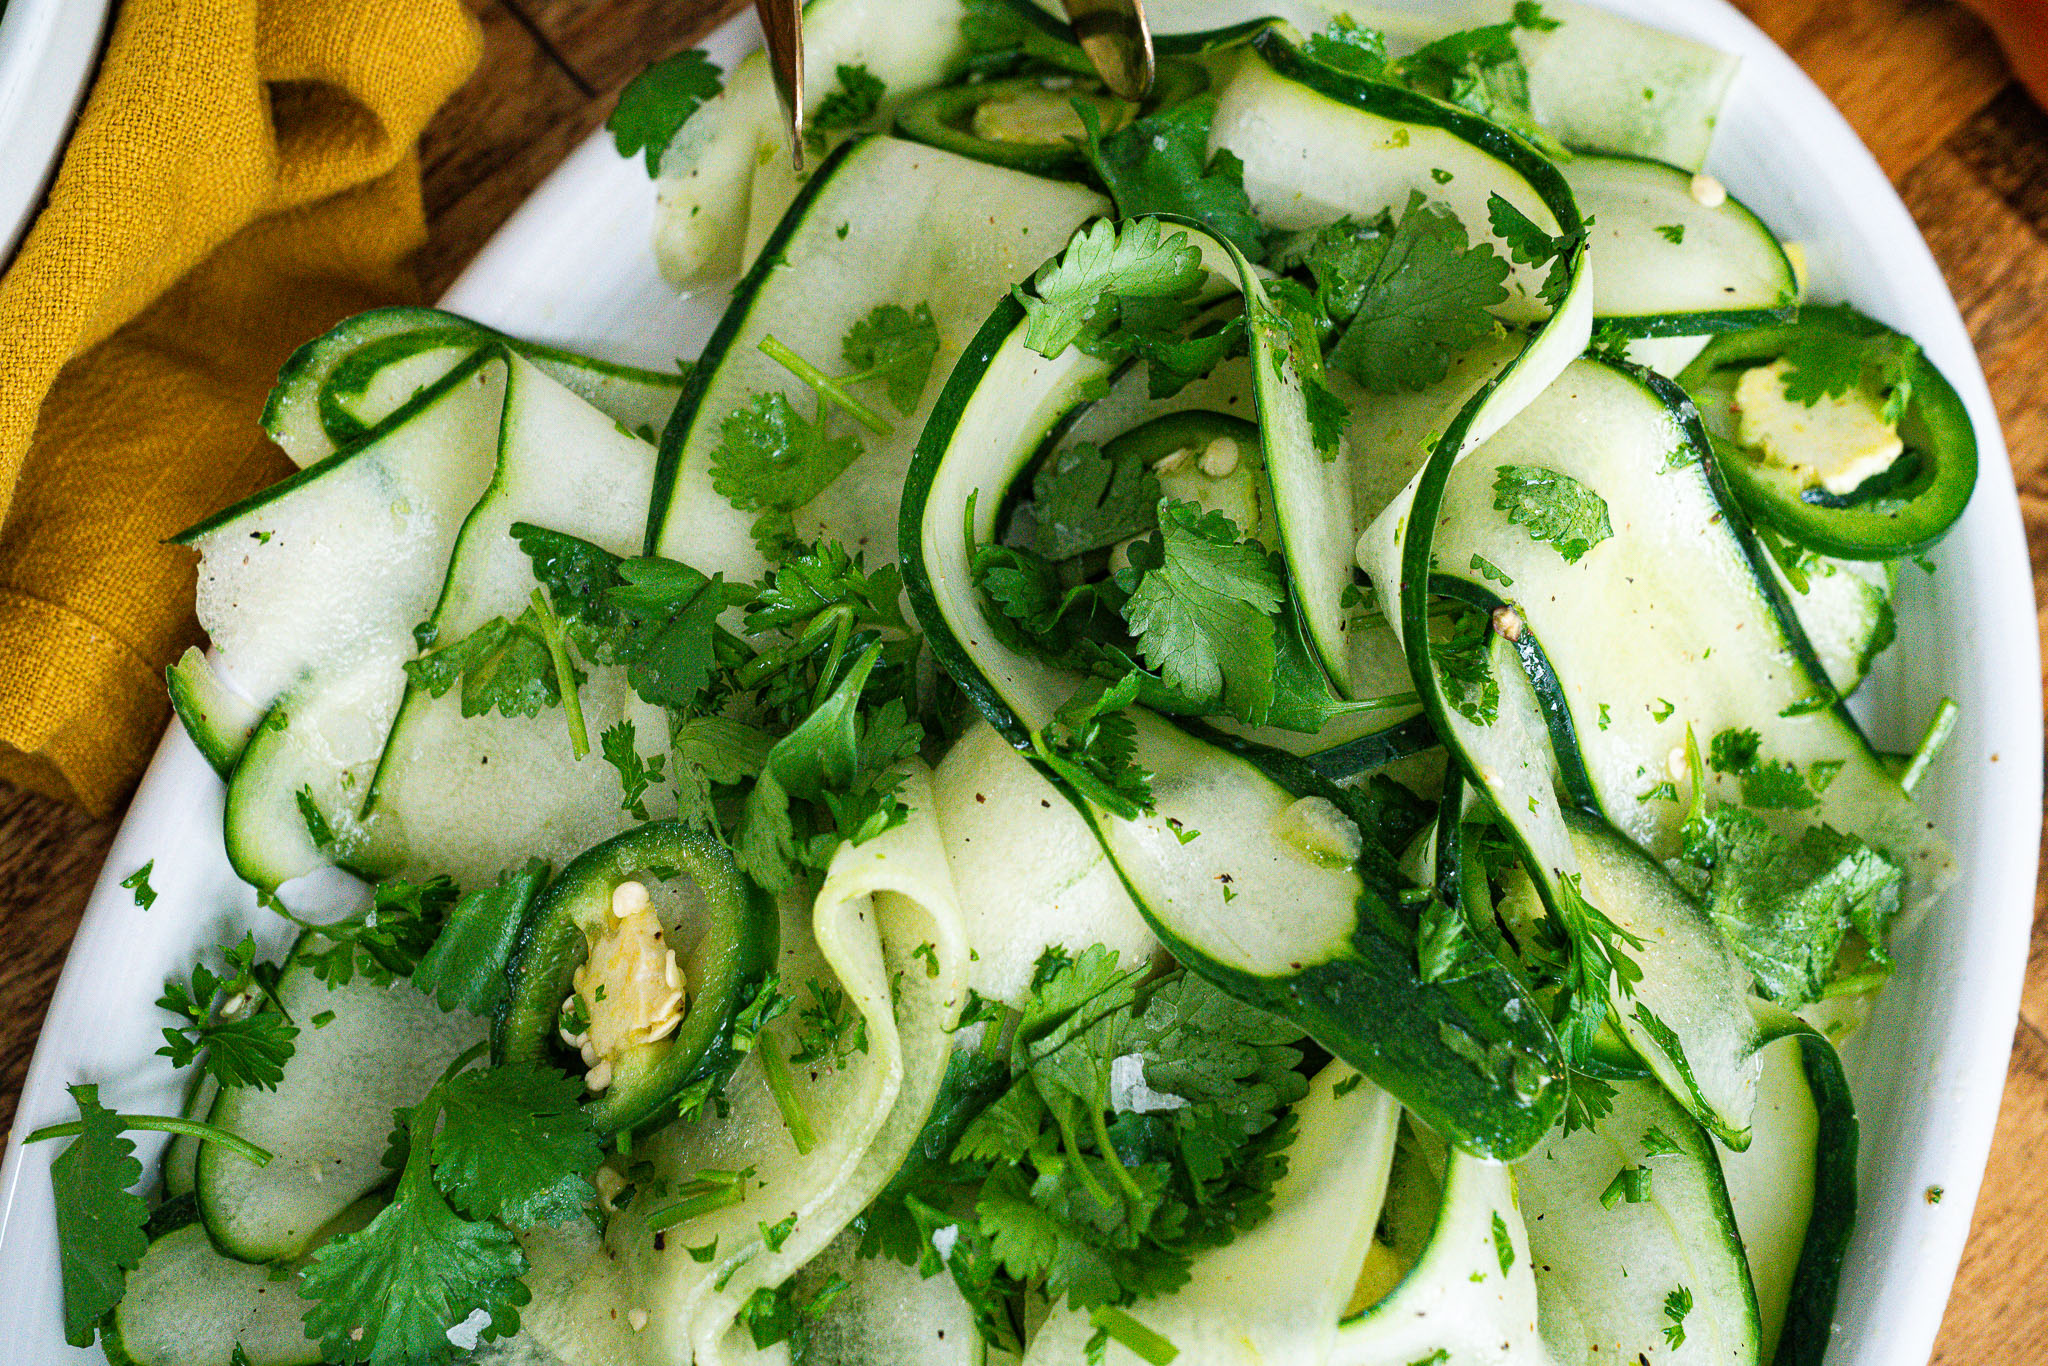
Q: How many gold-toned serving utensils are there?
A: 2